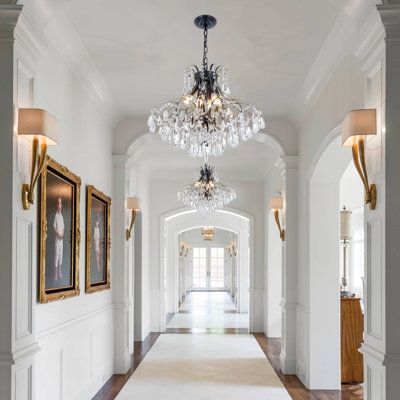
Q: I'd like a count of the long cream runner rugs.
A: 1